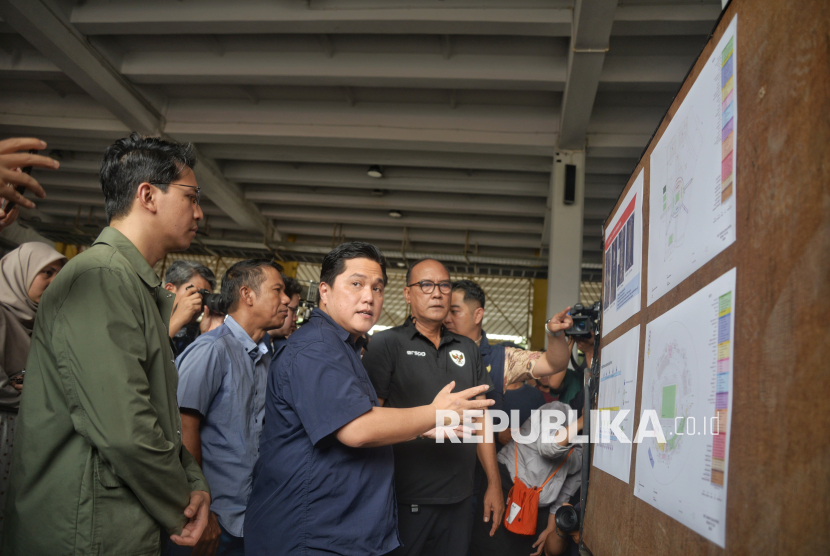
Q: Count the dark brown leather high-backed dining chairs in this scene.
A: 0